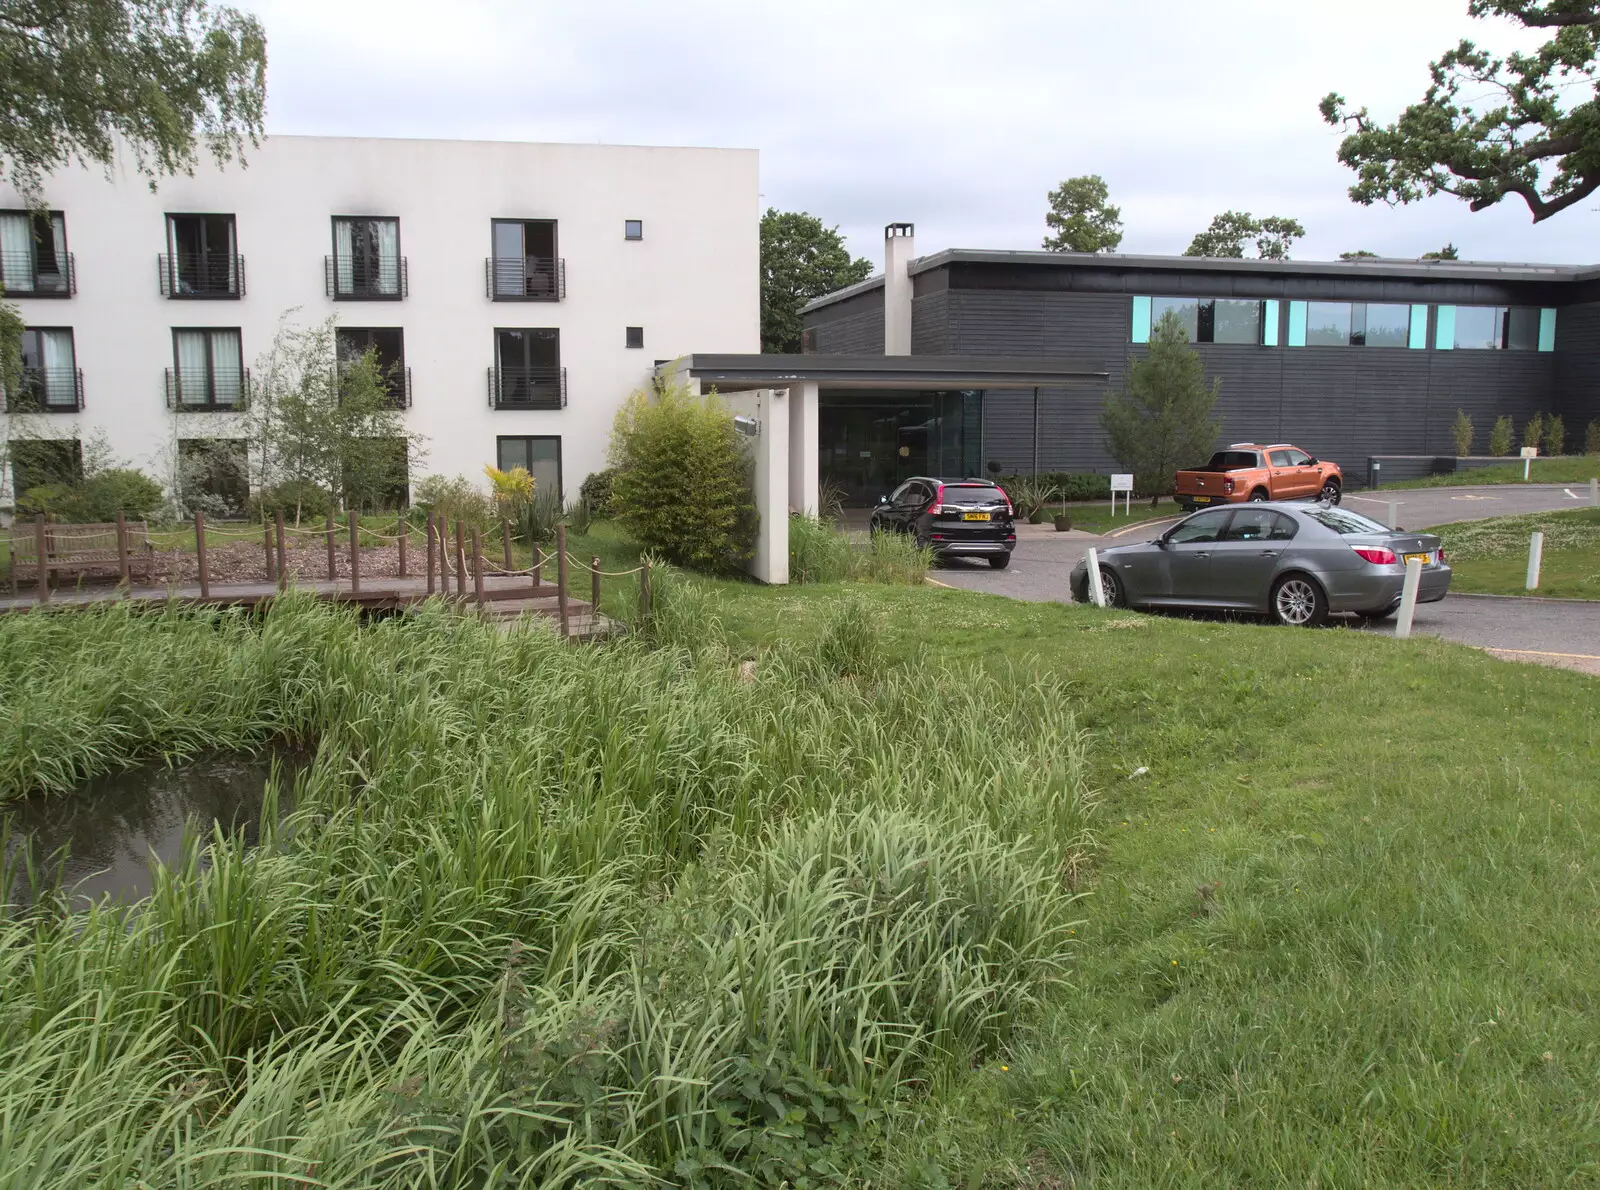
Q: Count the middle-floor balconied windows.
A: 4